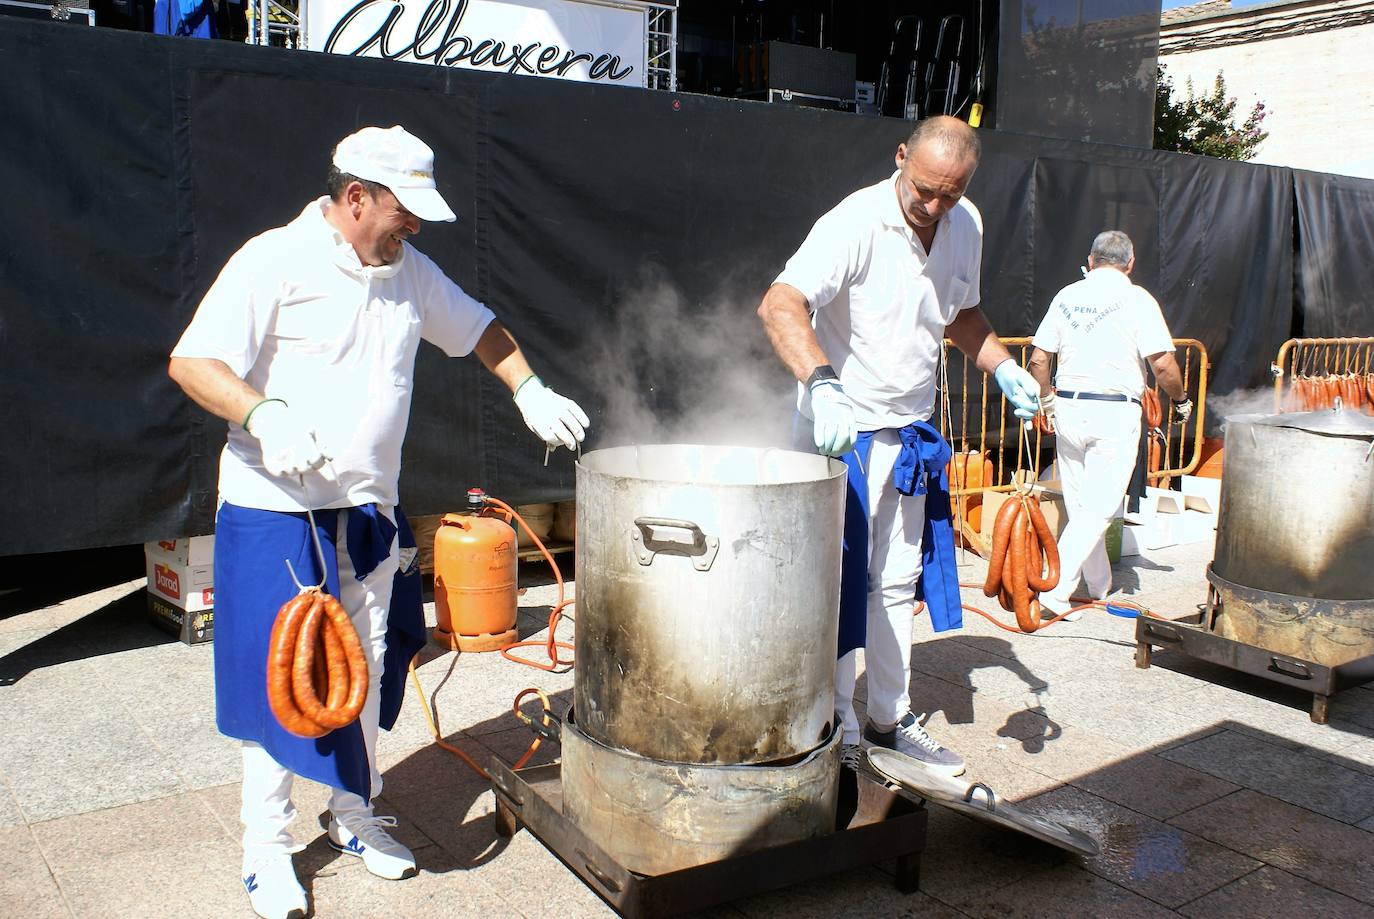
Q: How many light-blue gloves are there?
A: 2